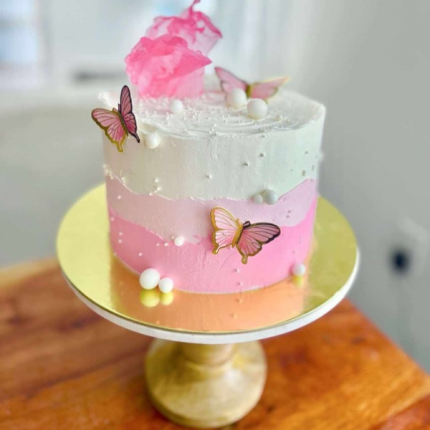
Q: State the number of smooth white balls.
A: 10